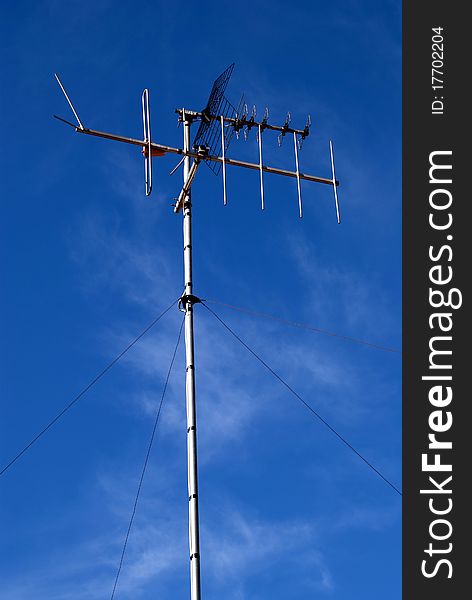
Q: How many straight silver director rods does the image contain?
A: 4